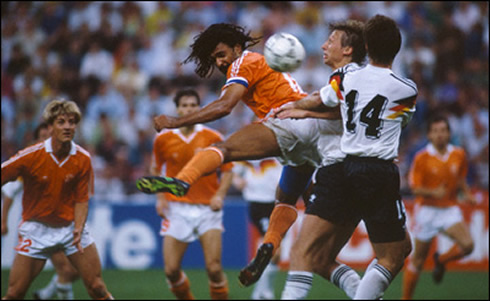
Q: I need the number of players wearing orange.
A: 4